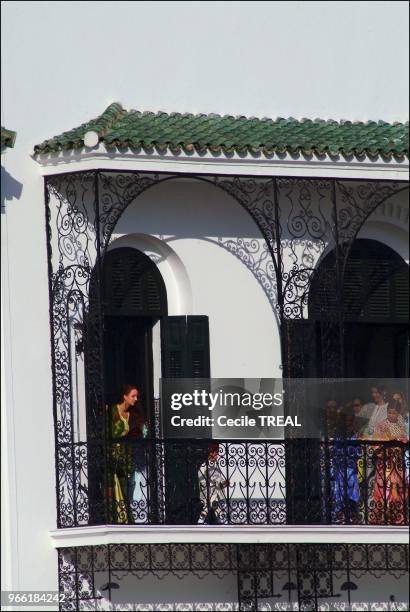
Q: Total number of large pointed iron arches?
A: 2